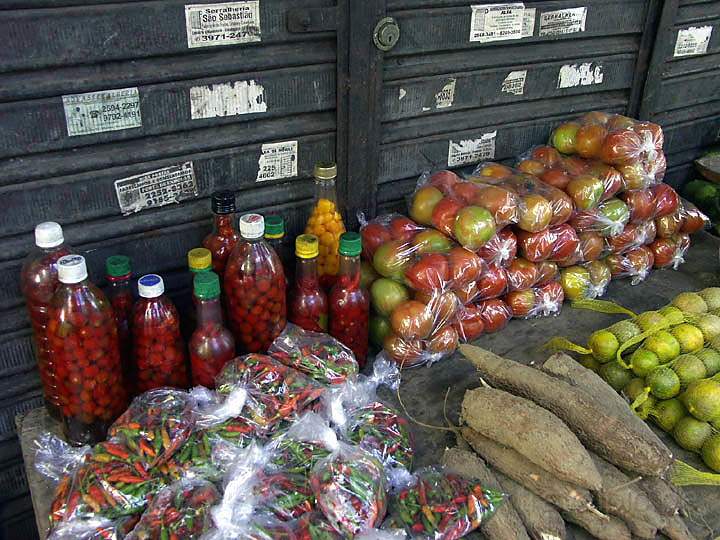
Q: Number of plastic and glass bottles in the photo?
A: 12